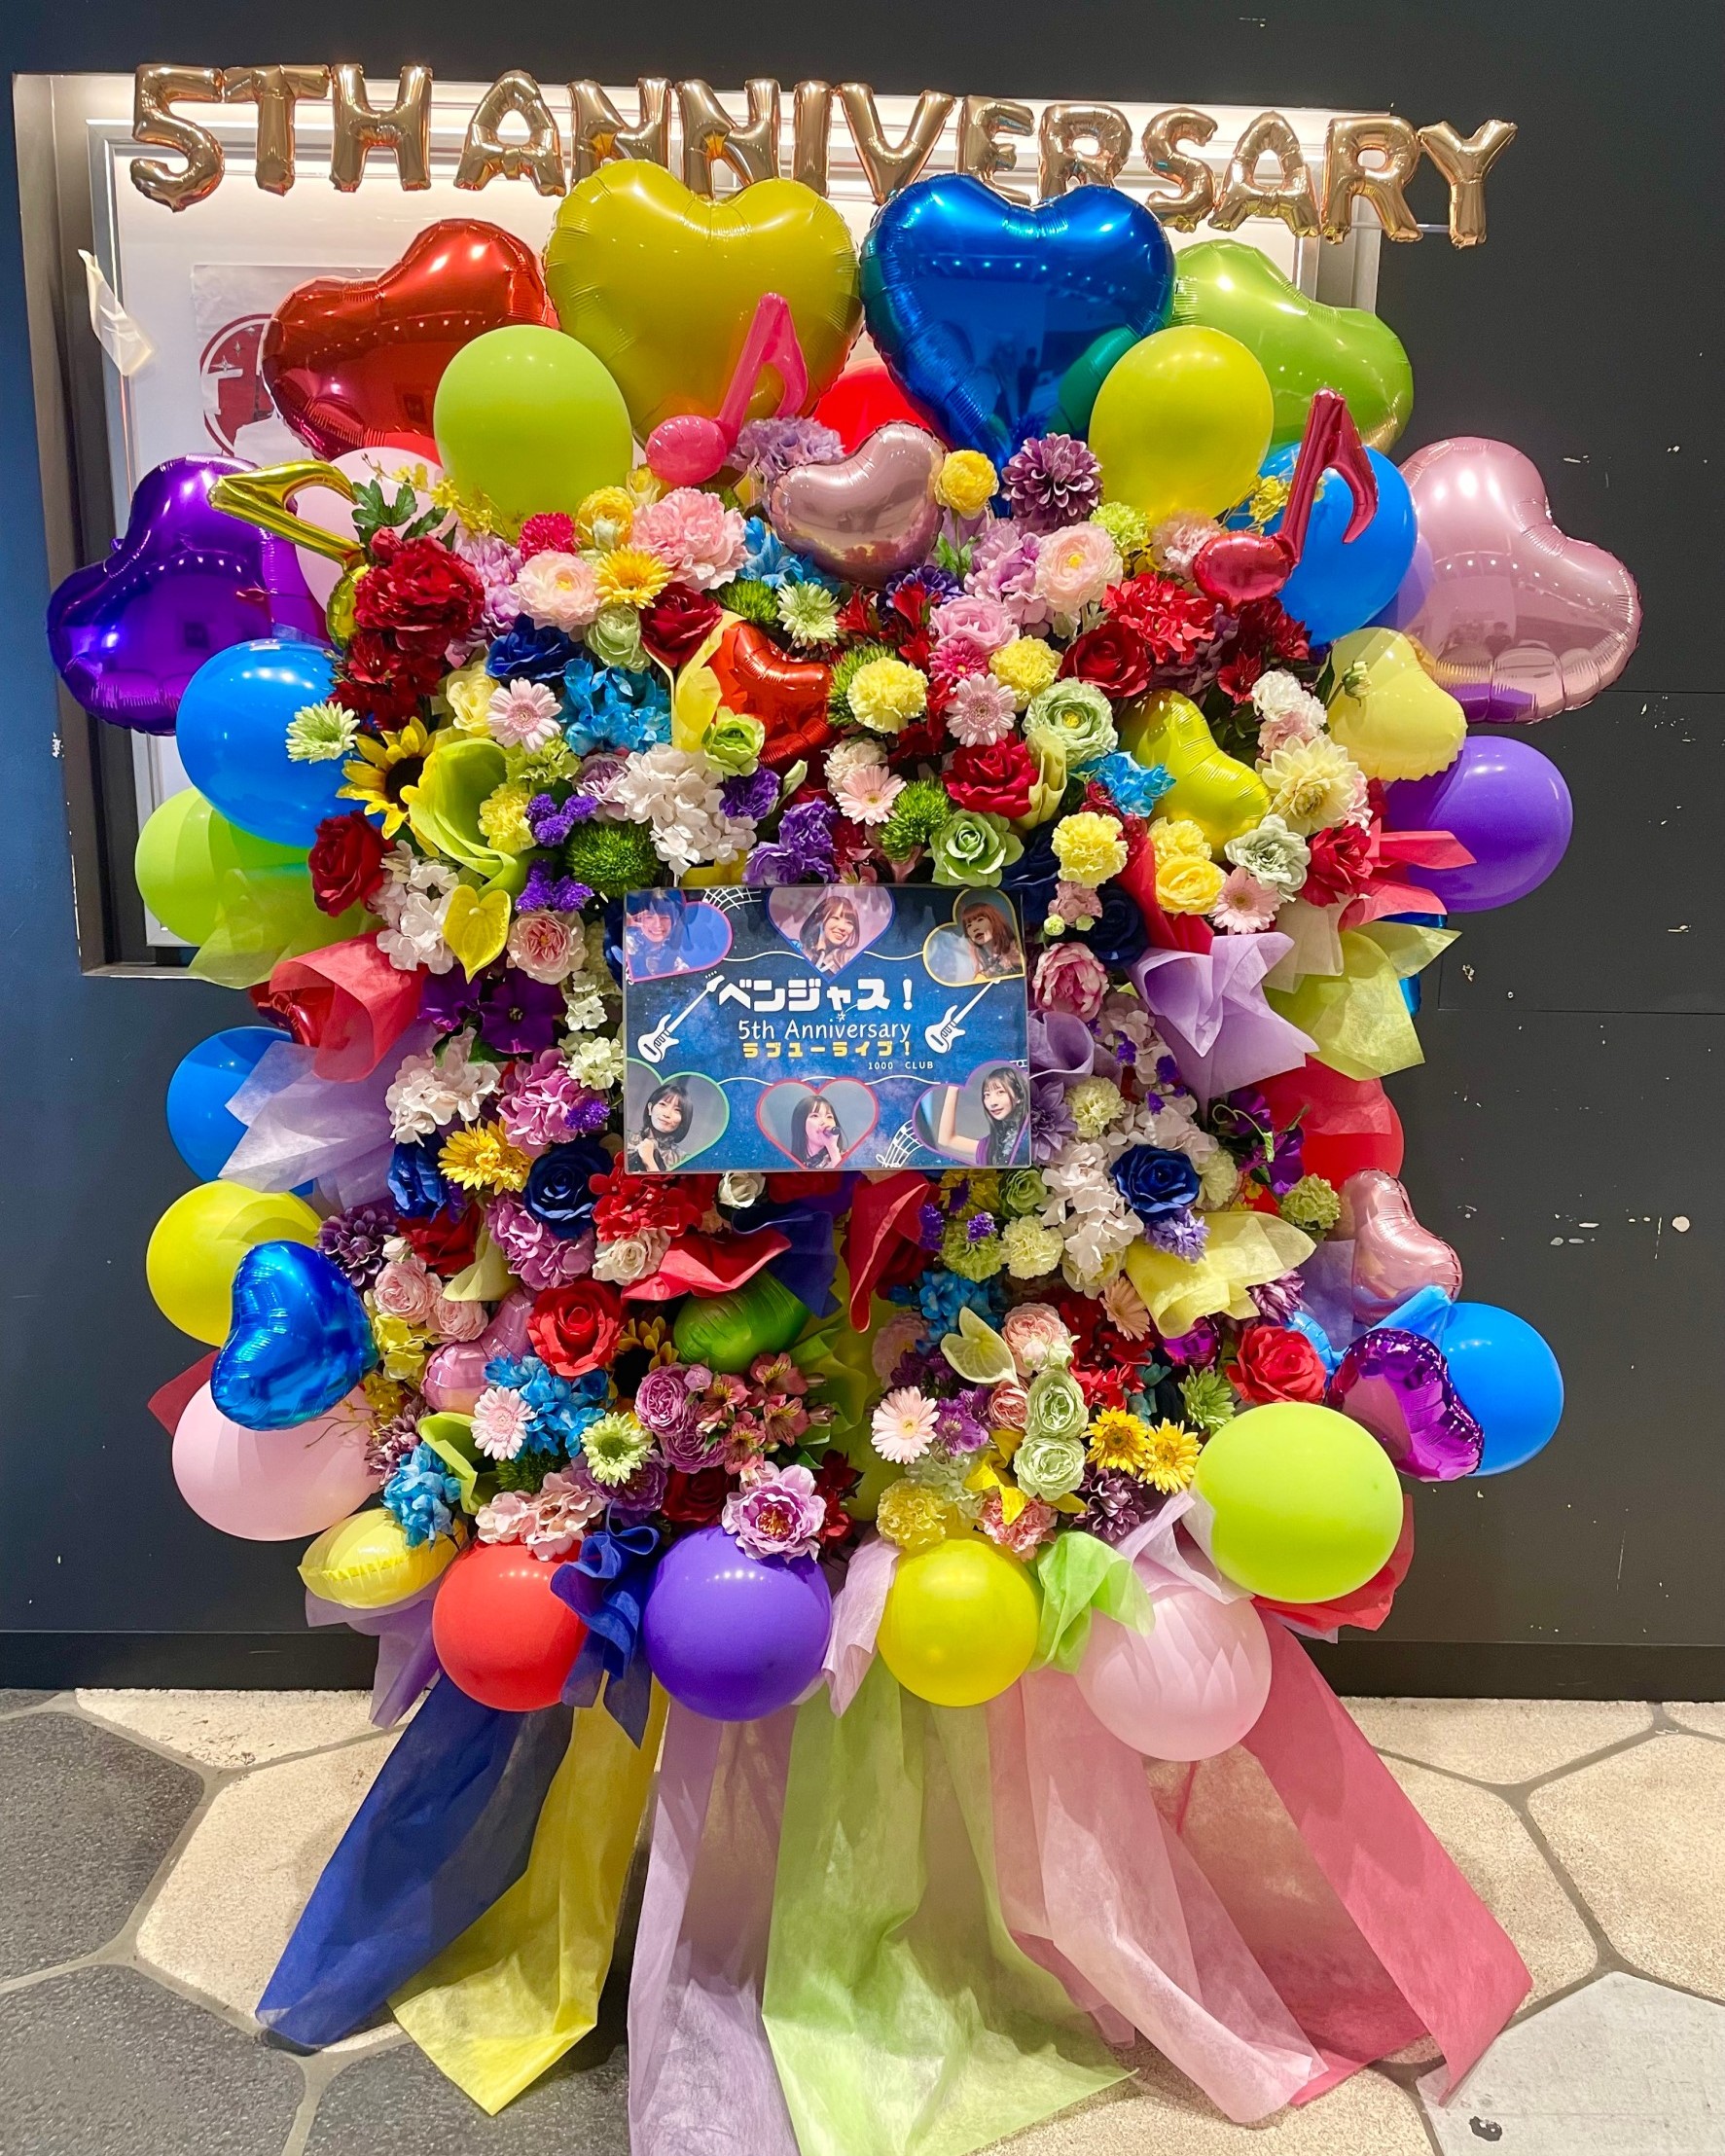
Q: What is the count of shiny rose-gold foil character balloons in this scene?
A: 14